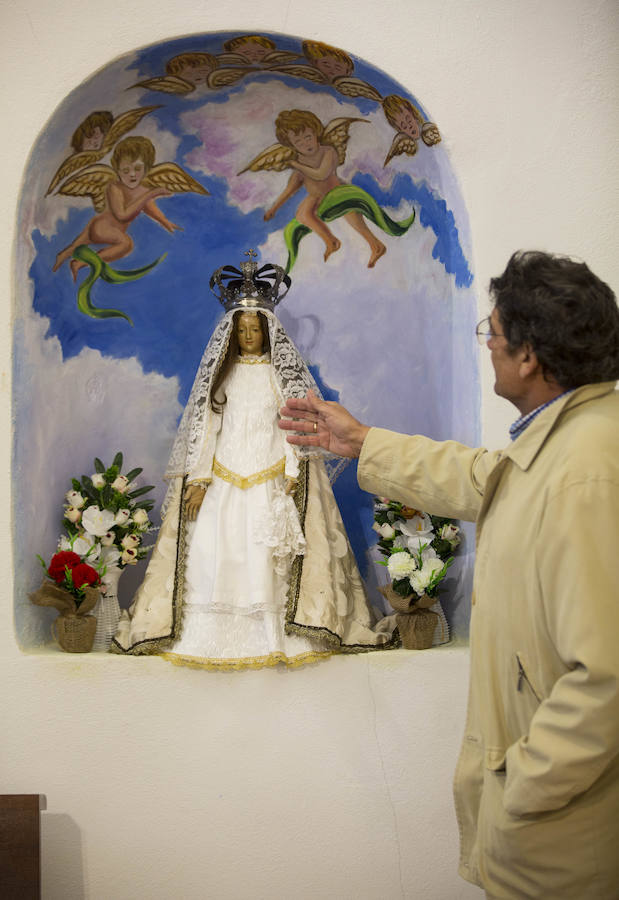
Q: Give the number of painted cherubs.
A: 7